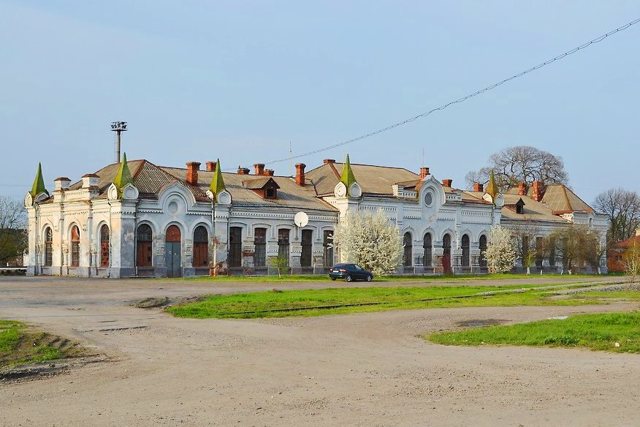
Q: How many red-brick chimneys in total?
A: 12